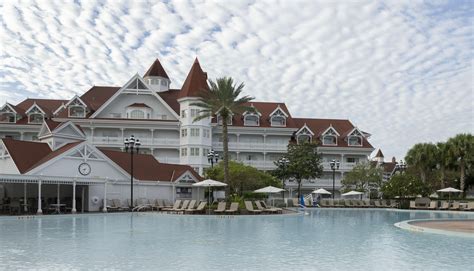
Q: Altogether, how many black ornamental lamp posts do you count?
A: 5